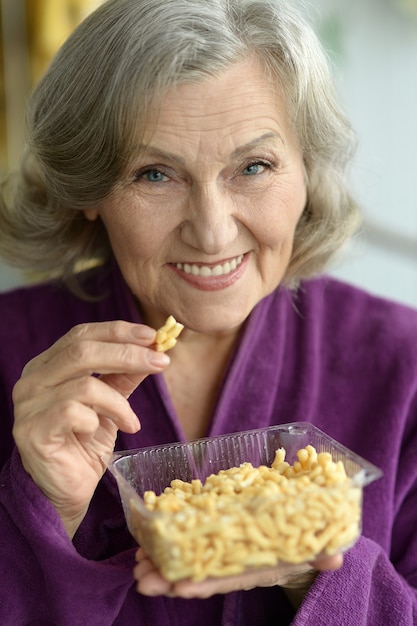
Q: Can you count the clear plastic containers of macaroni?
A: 1